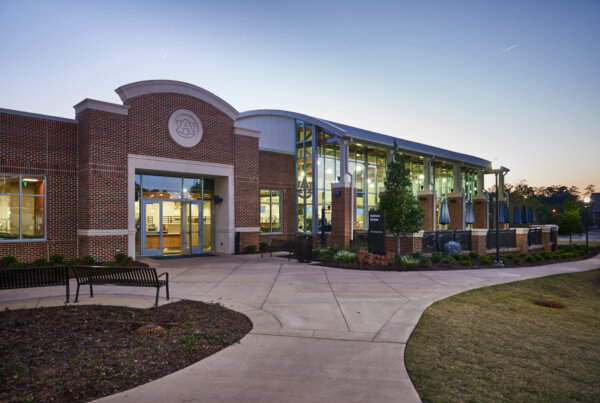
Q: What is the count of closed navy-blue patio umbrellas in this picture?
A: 7